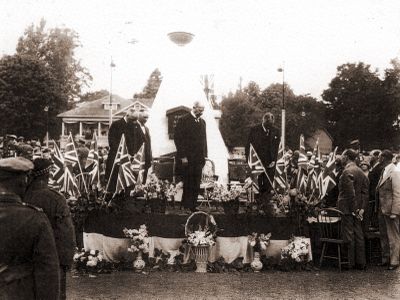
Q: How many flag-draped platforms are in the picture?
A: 1